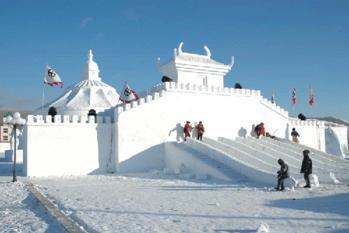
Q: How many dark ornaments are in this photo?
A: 5